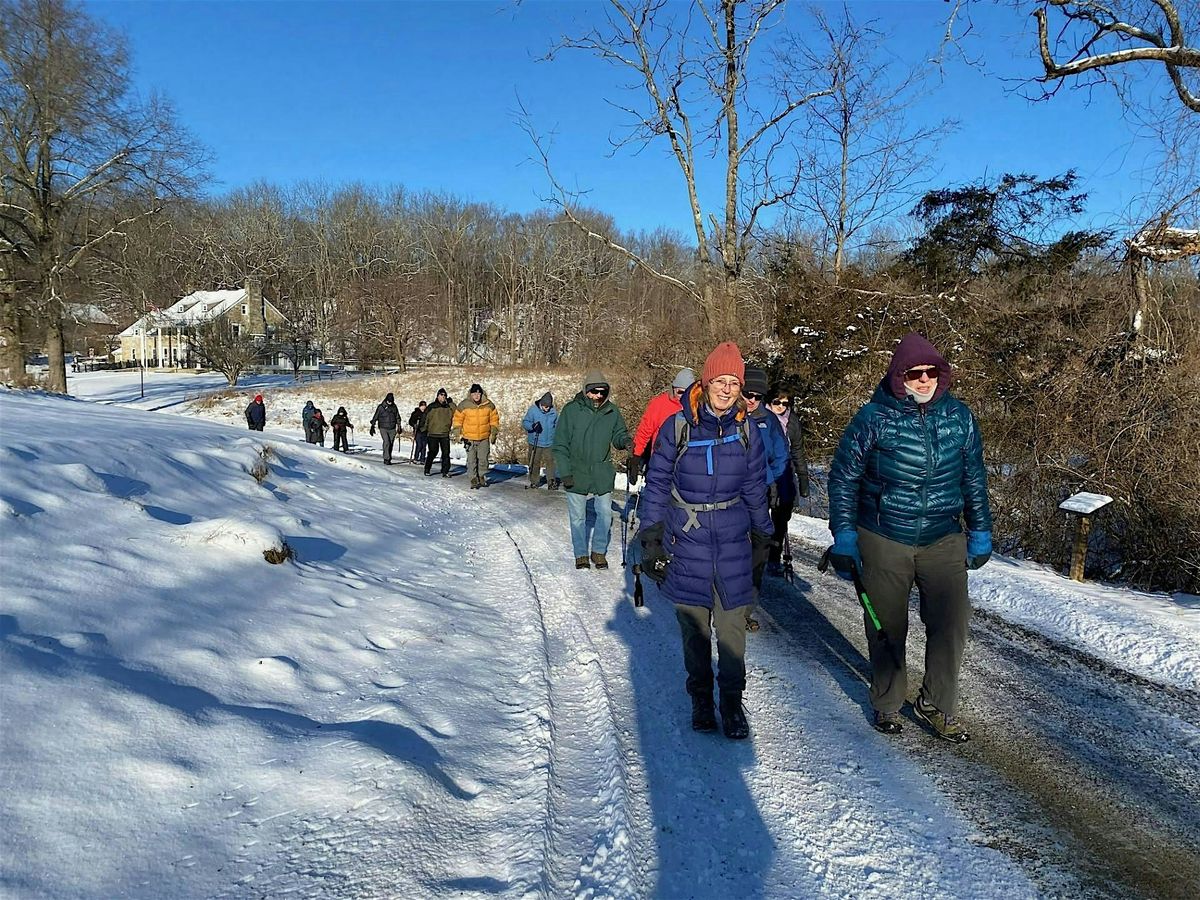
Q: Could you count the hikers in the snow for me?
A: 15